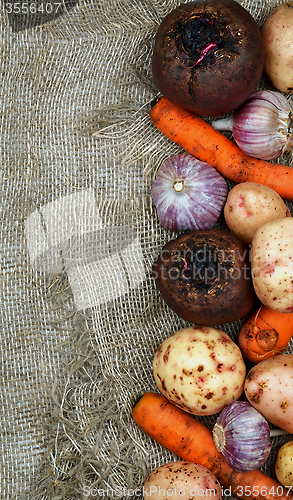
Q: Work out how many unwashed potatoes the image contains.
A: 7